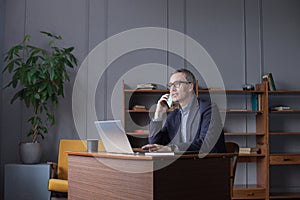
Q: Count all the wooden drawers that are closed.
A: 2